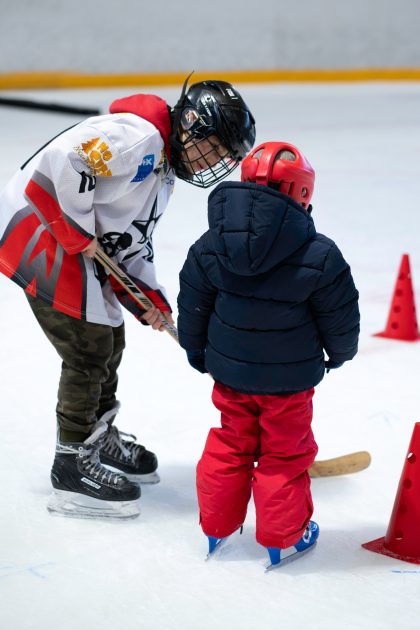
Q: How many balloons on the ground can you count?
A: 0